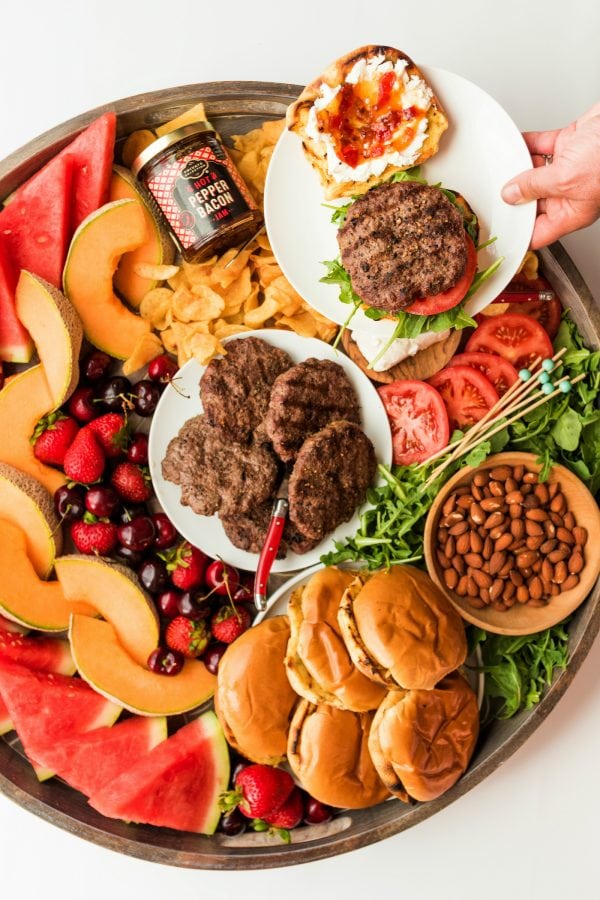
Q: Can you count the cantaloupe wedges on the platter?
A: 8